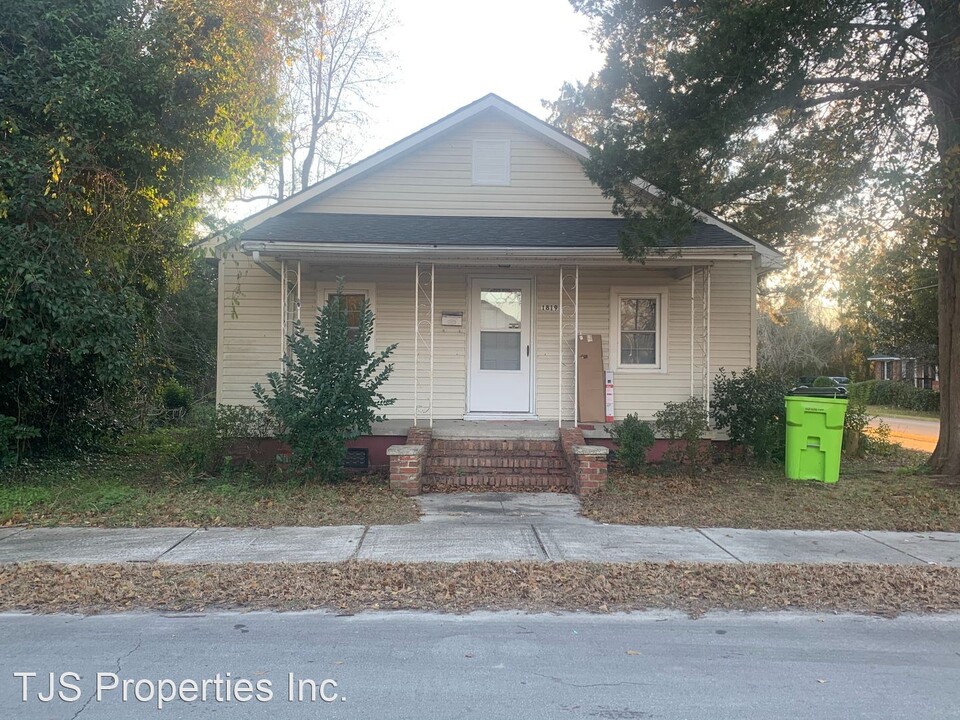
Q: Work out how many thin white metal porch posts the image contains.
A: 4